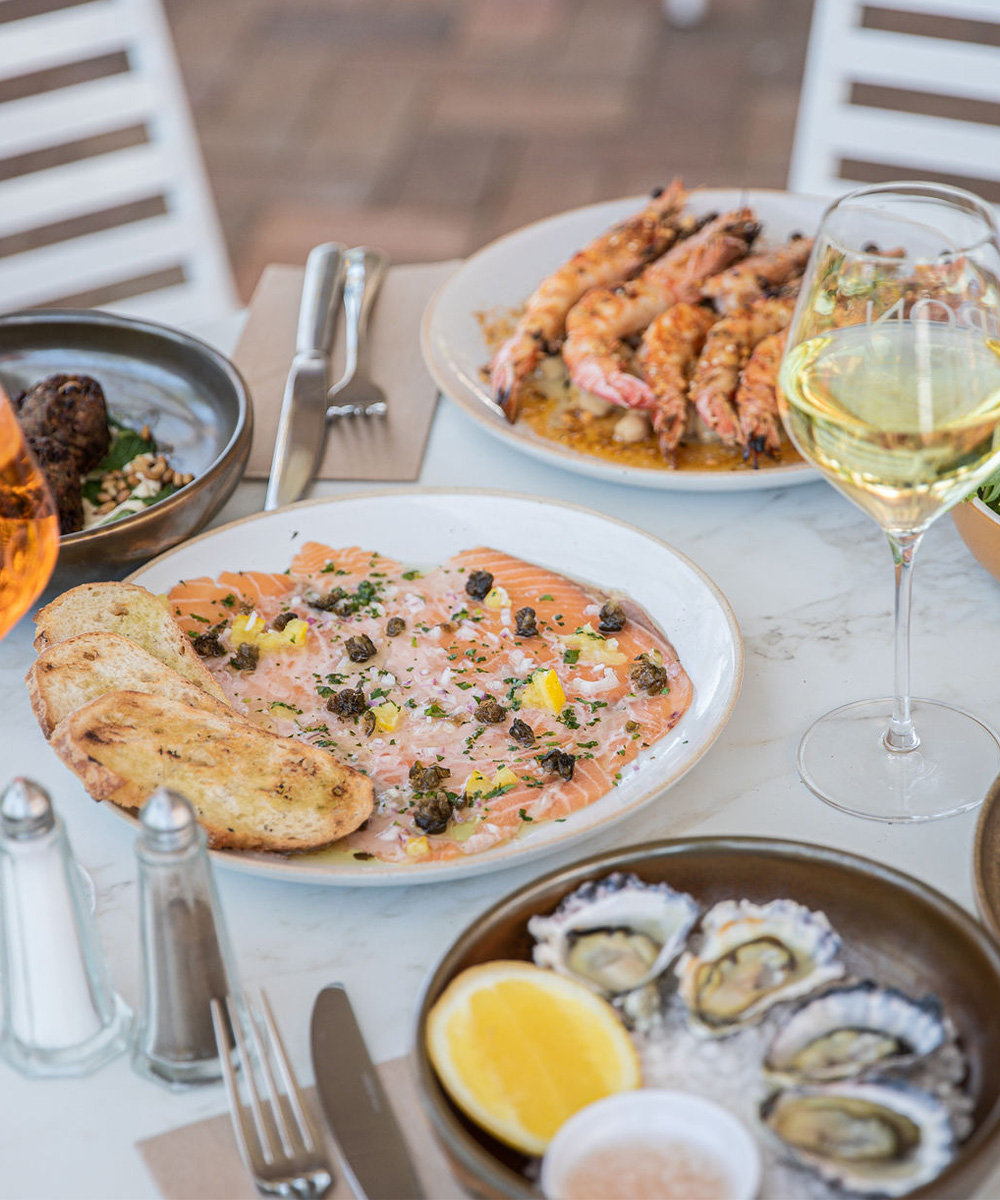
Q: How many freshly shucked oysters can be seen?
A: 4